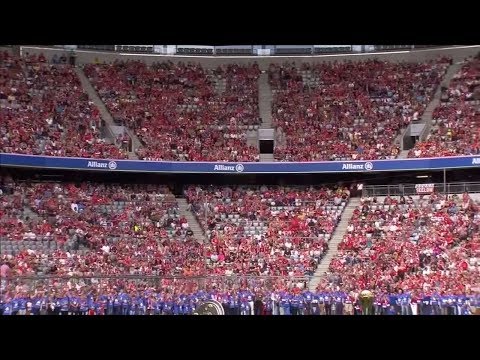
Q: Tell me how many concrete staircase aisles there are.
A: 5